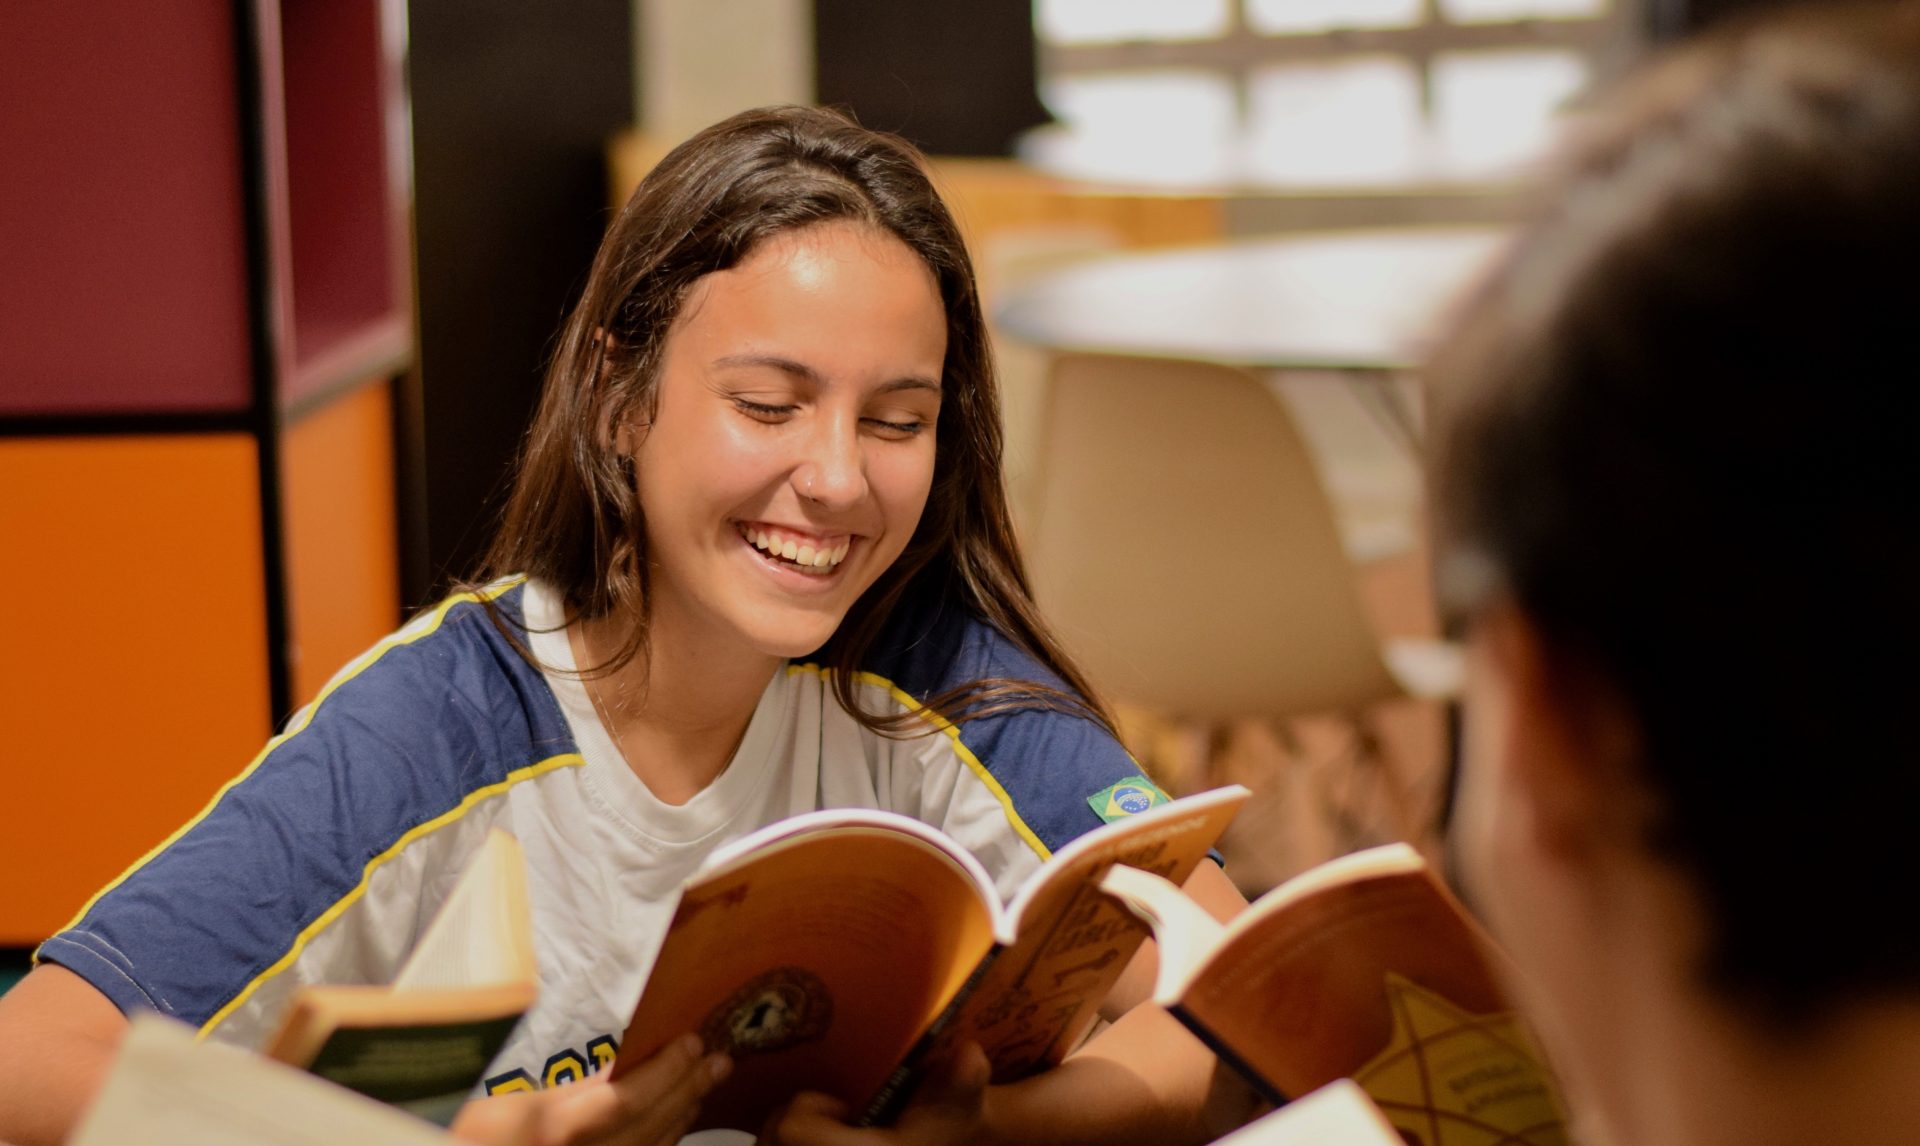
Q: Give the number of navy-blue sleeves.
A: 2